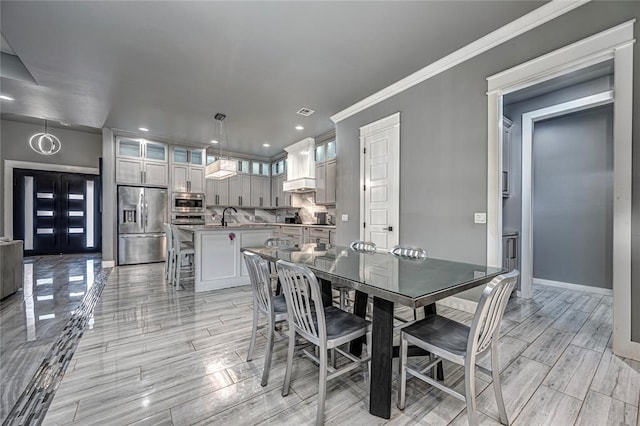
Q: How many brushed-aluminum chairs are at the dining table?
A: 6